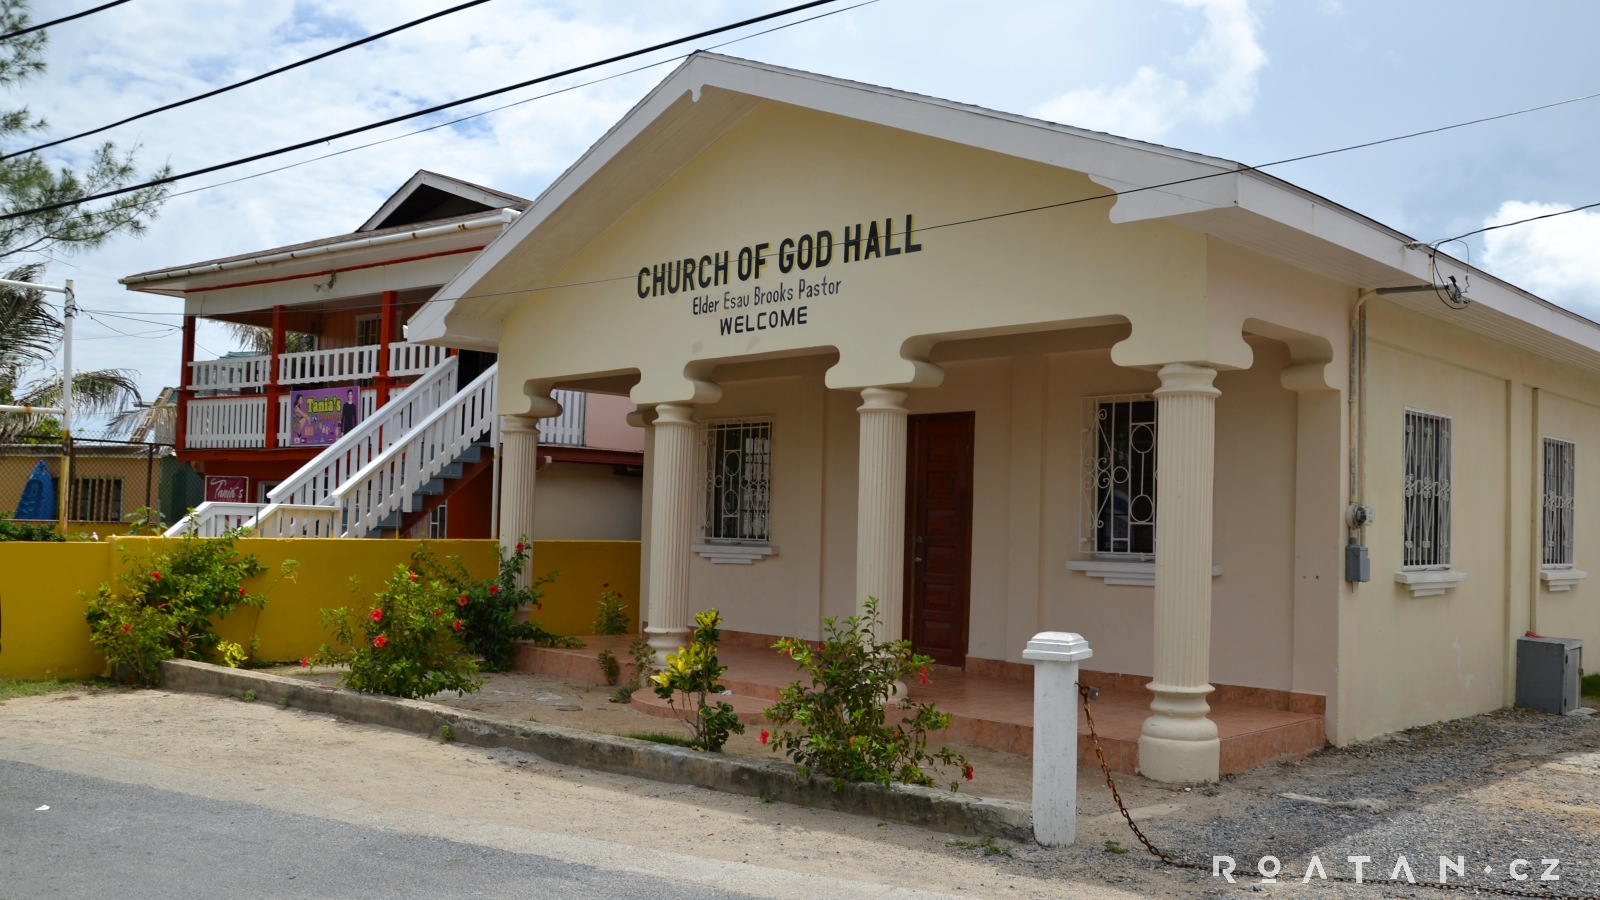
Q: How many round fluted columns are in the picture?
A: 4